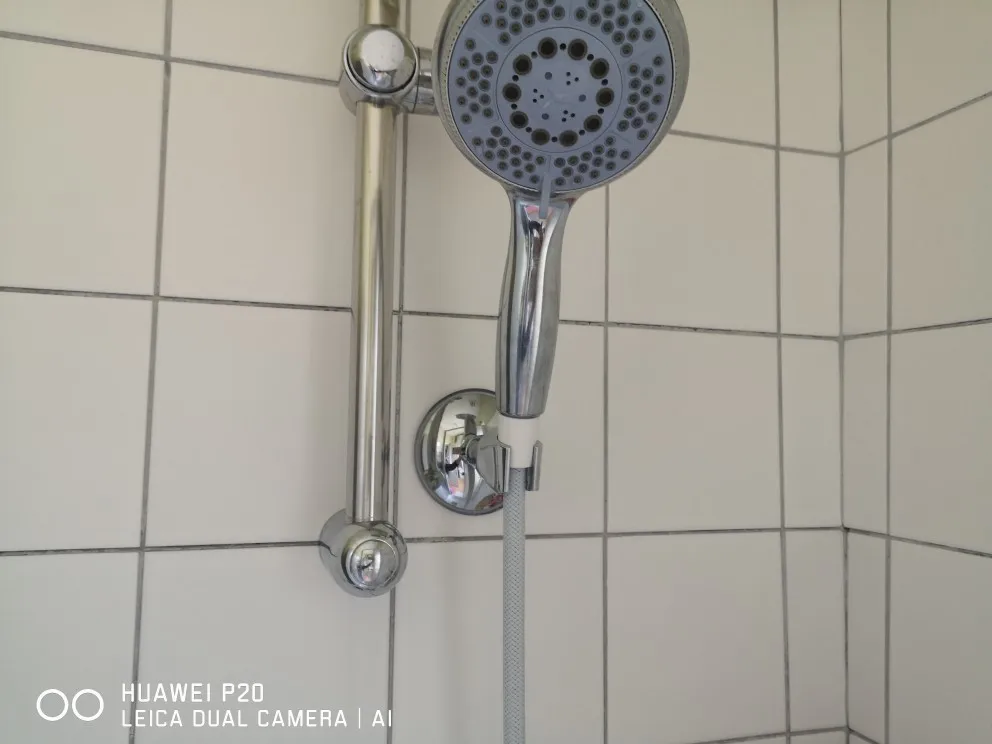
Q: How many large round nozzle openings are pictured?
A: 10